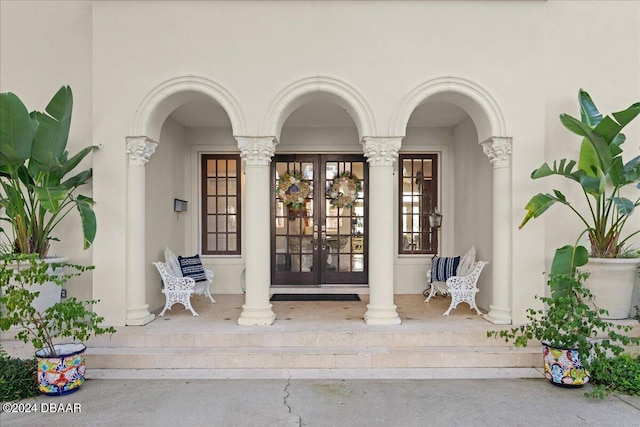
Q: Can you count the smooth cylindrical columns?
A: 4